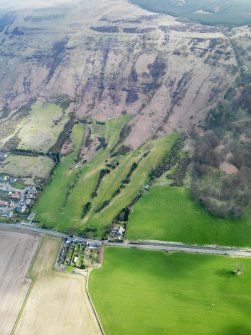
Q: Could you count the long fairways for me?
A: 4